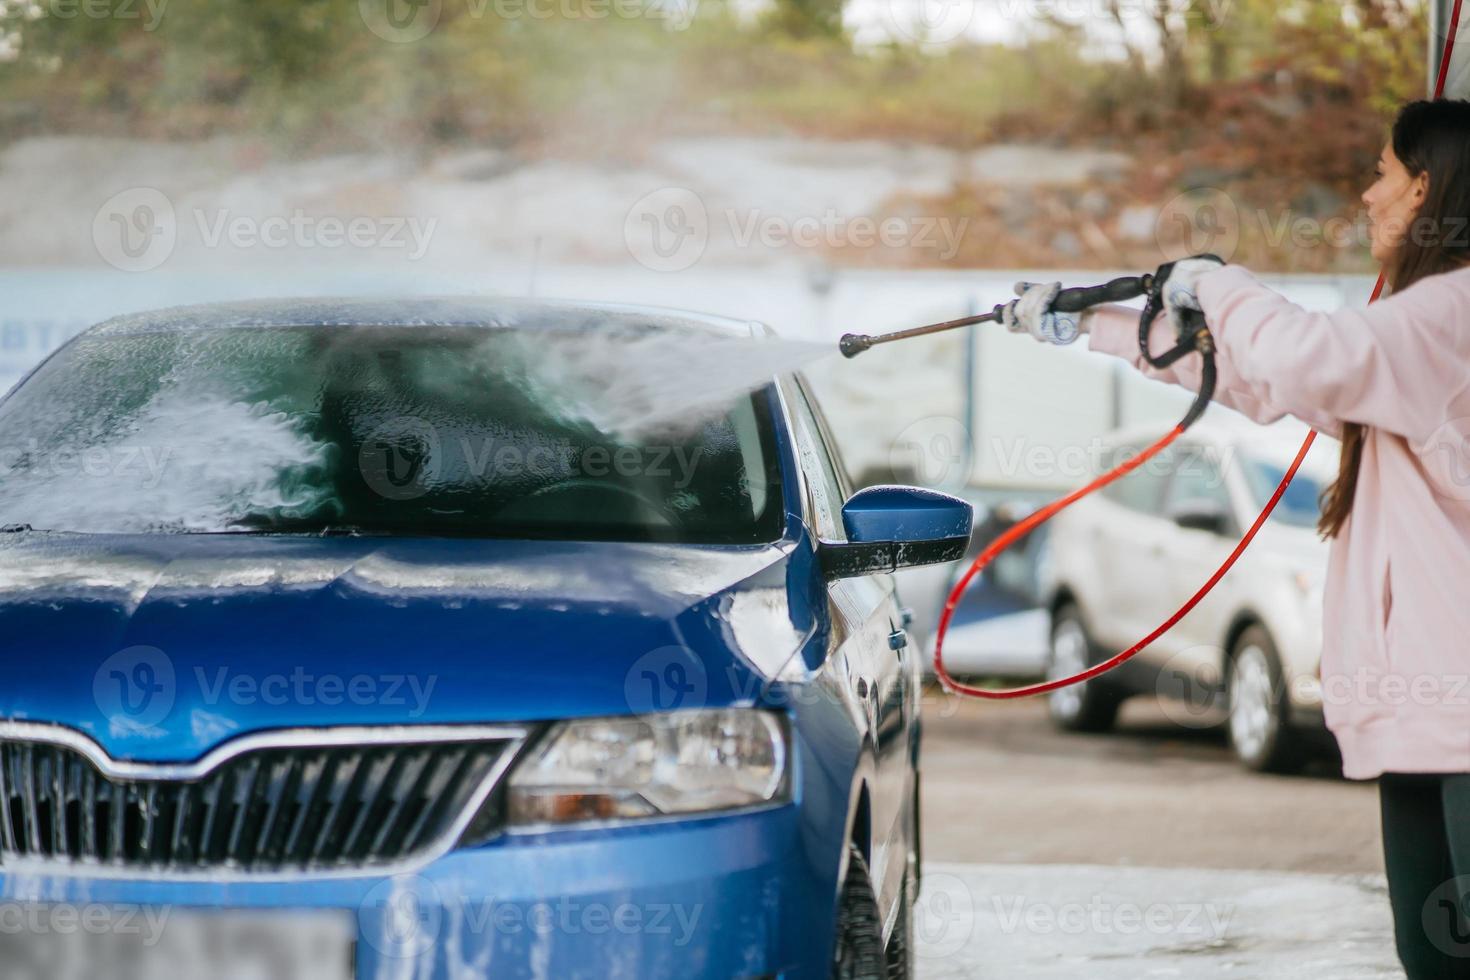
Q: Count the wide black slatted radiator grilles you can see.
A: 1